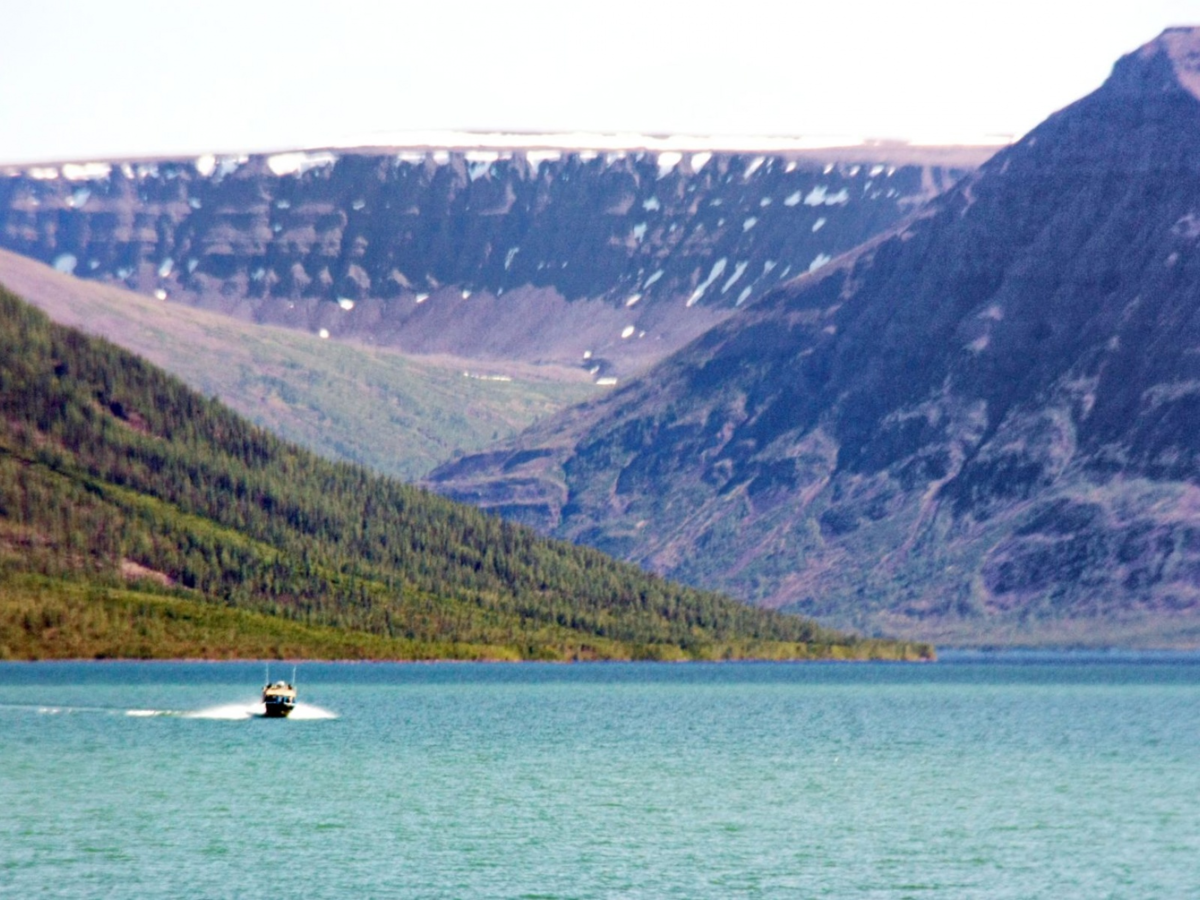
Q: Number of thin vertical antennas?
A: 2